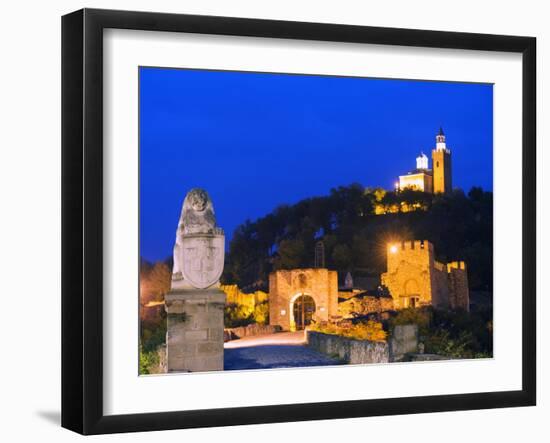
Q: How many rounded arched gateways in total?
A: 1